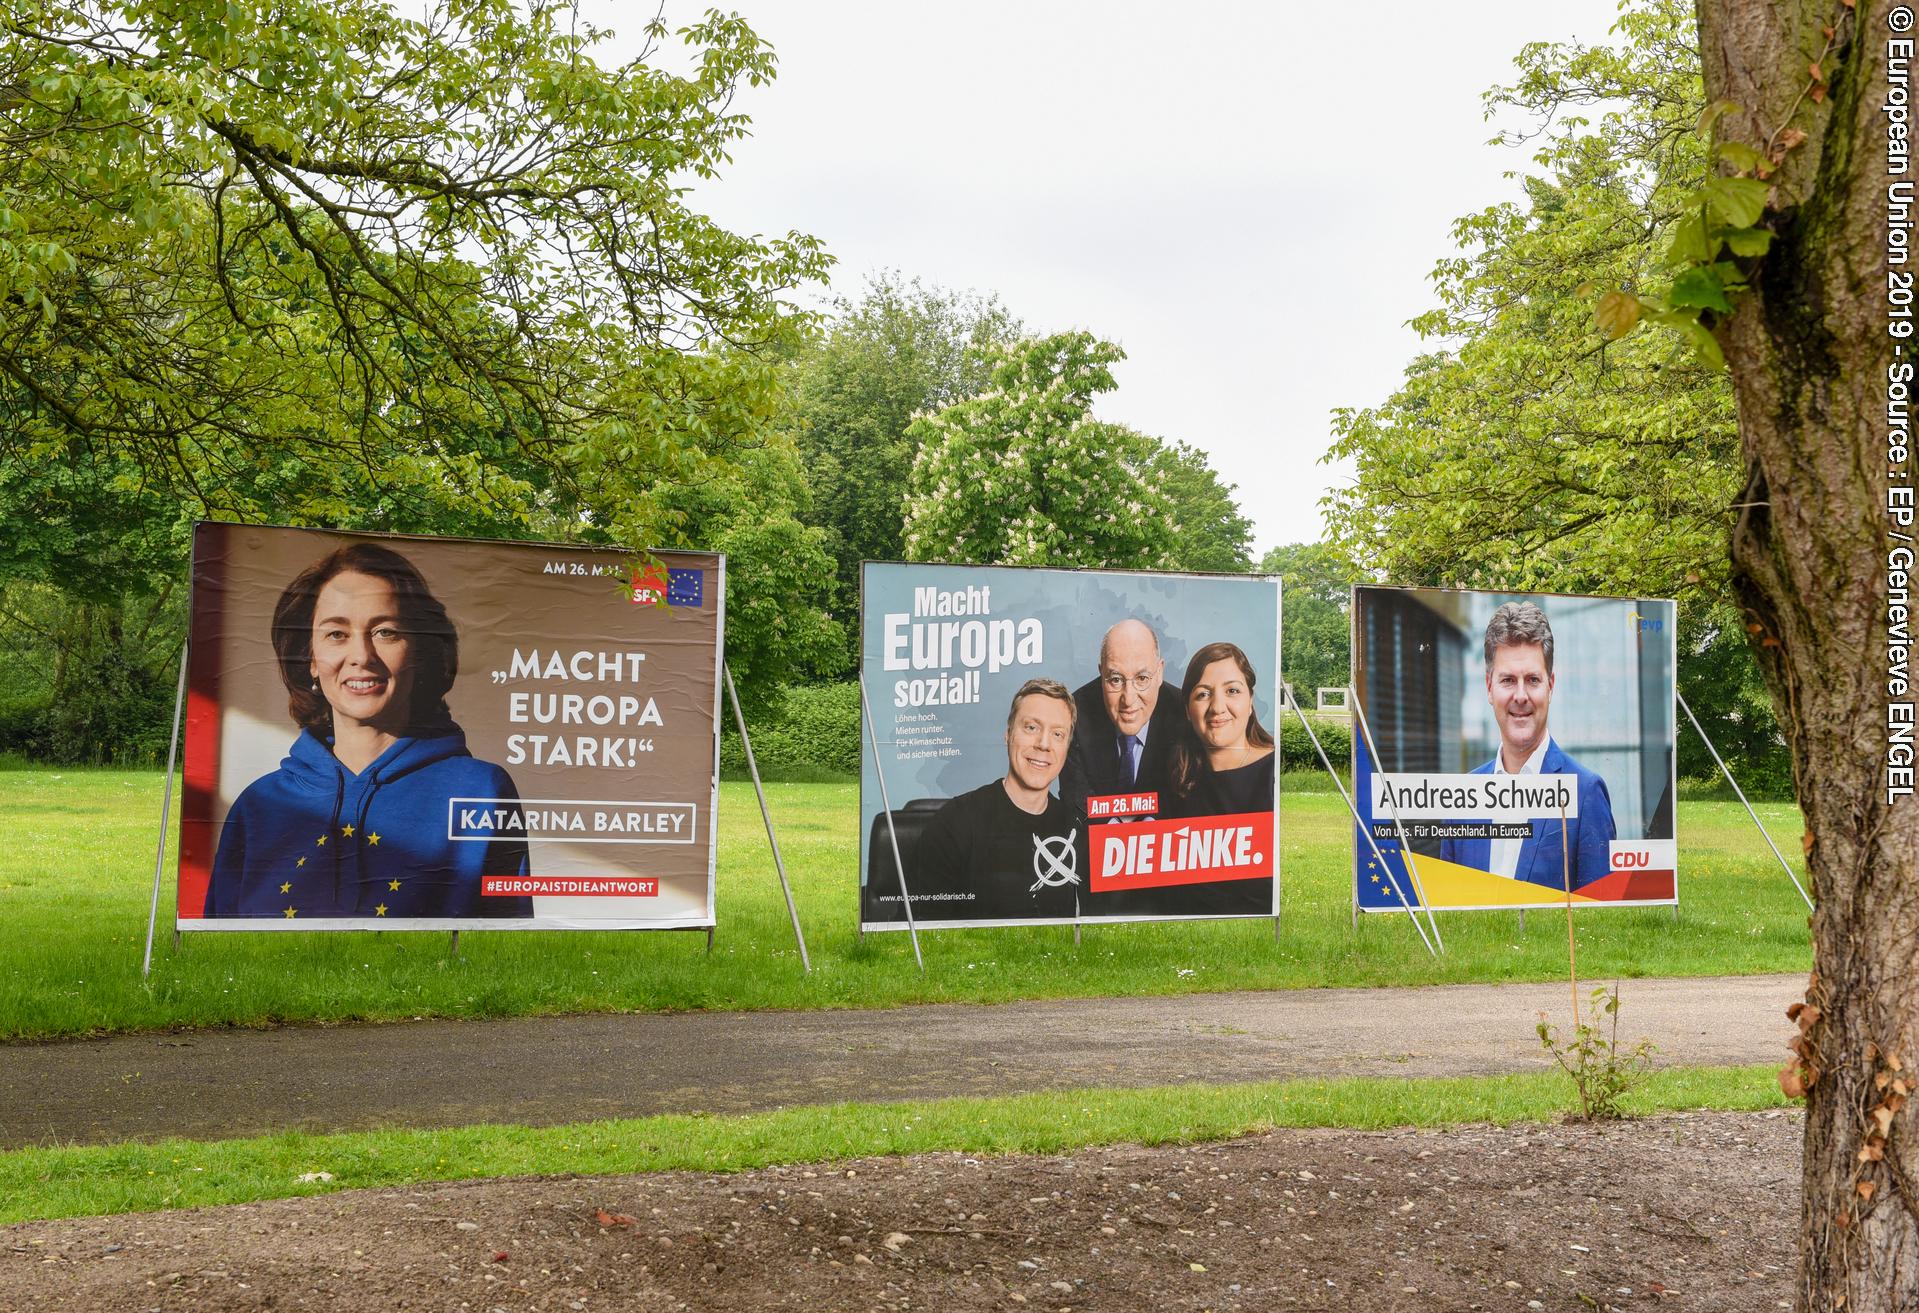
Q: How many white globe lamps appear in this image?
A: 0